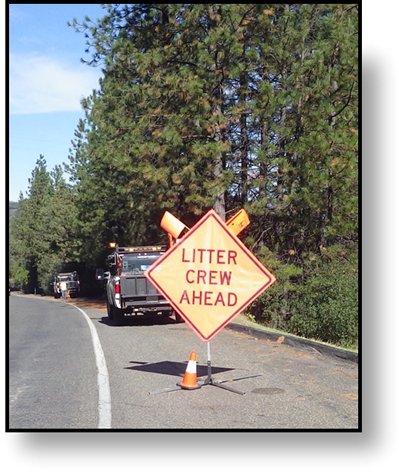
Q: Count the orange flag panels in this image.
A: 2